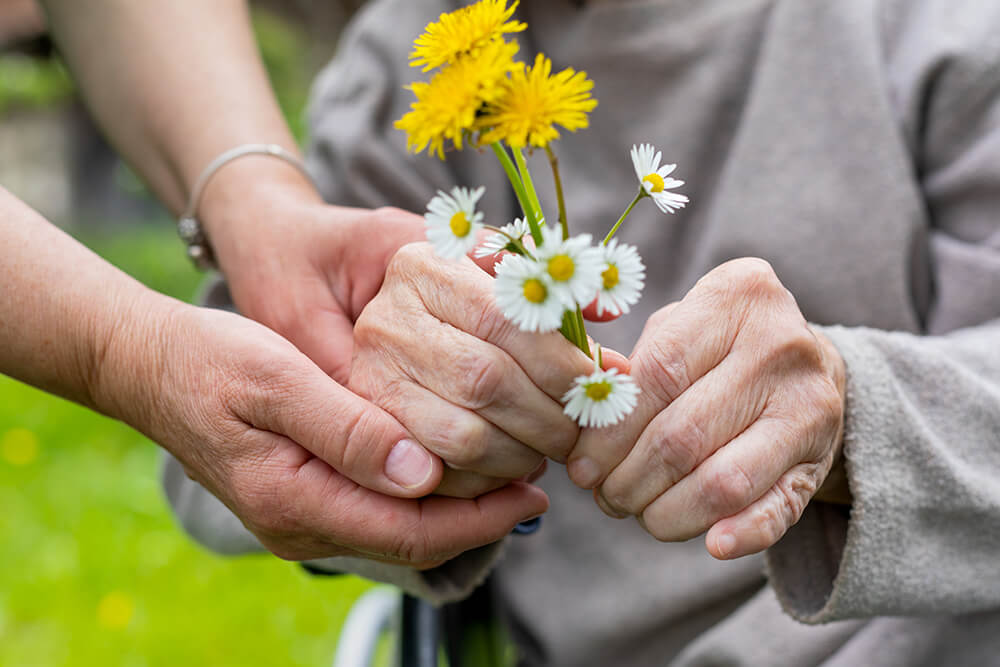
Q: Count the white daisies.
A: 7